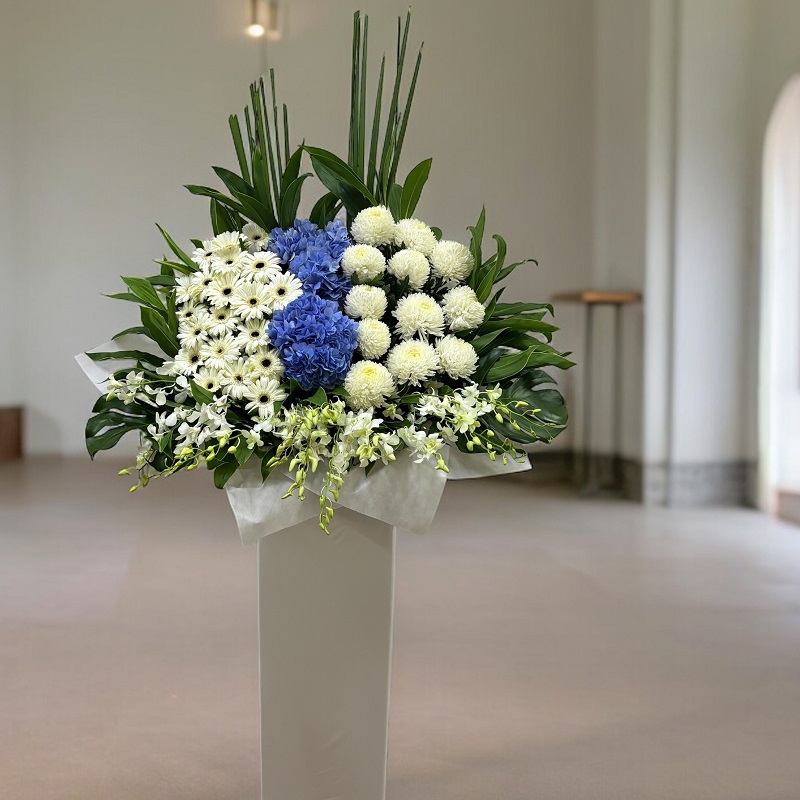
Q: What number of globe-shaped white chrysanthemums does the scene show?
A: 12